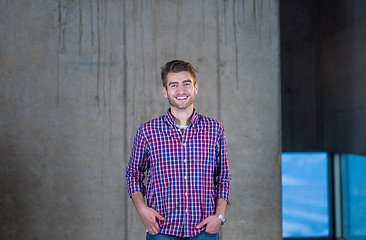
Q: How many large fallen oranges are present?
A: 0